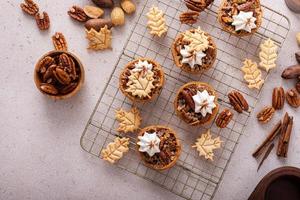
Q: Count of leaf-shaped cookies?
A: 9